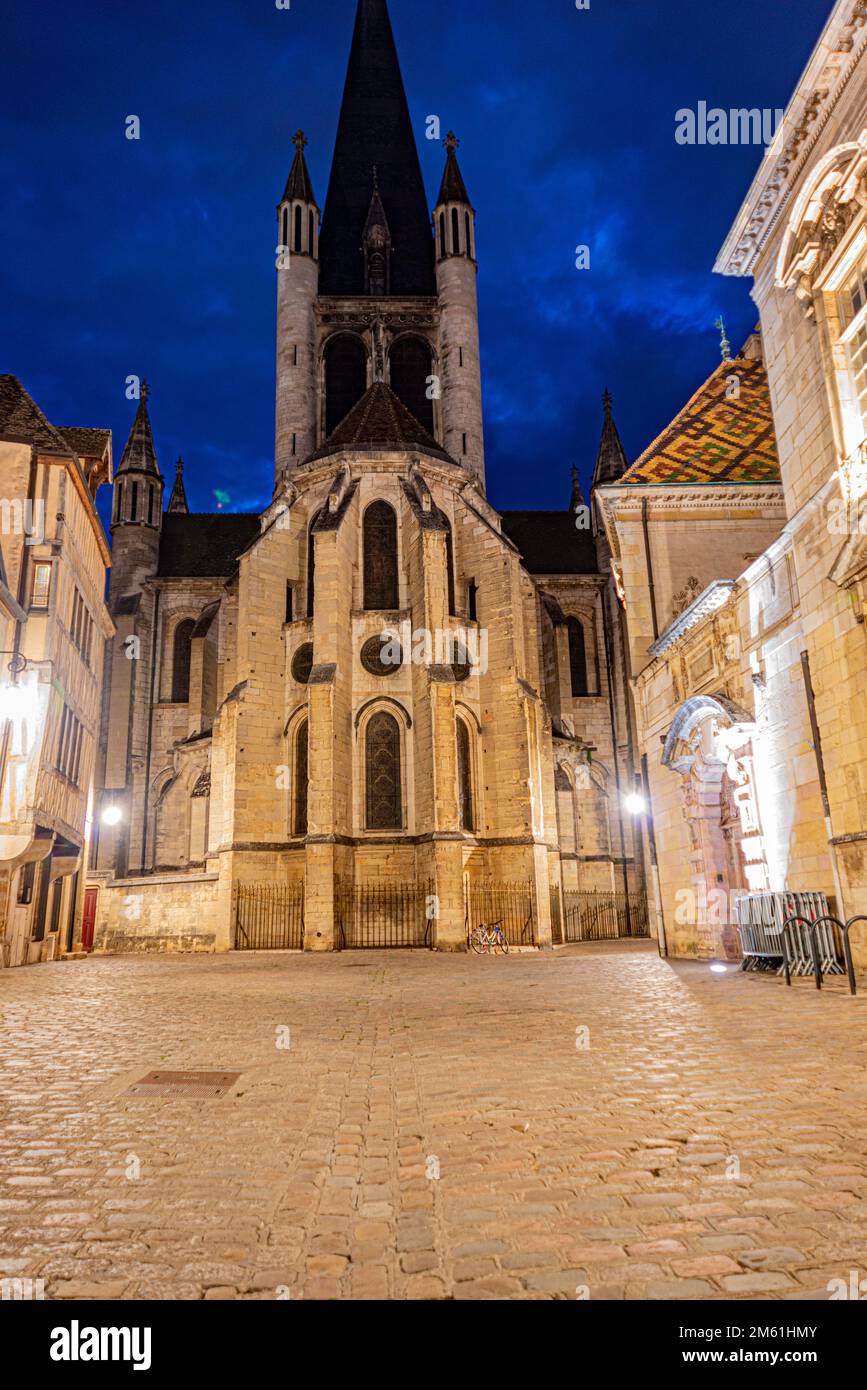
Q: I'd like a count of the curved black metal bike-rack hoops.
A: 3